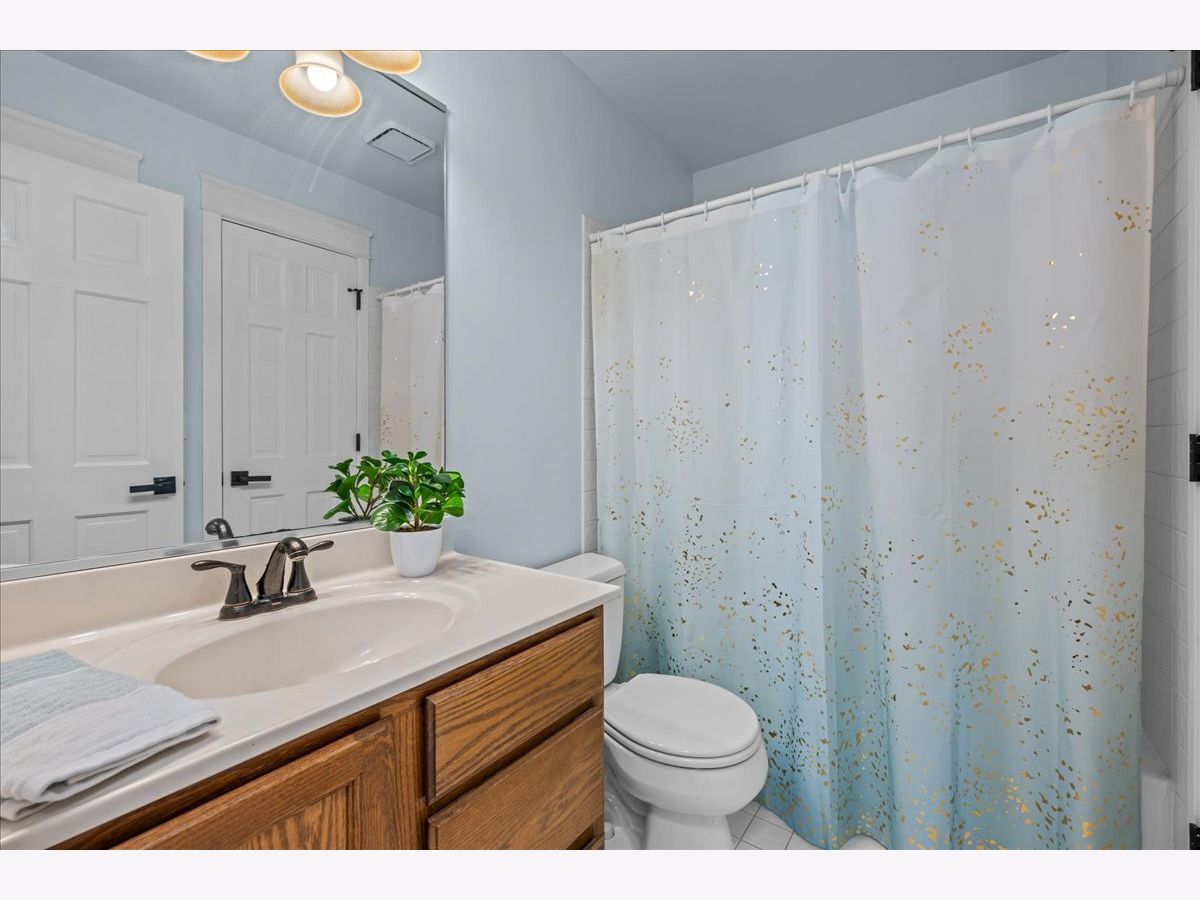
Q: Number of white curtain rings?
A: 12